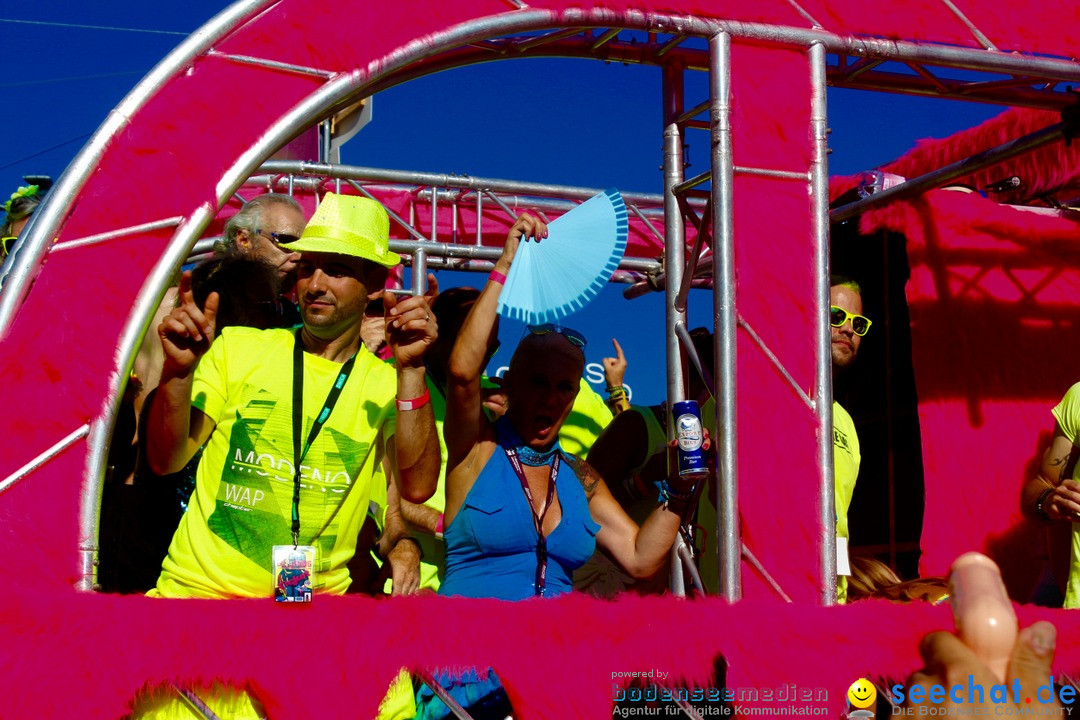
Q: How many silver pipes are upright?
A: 3